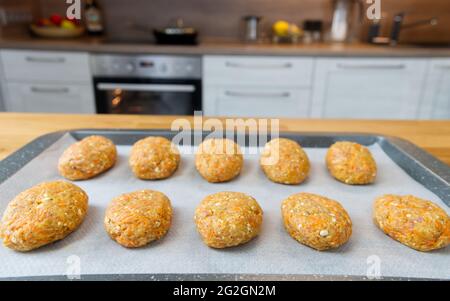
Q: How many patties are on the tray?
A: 10